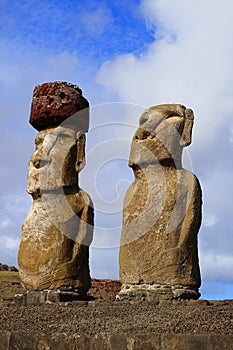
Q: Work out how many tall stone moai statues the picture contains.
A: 2